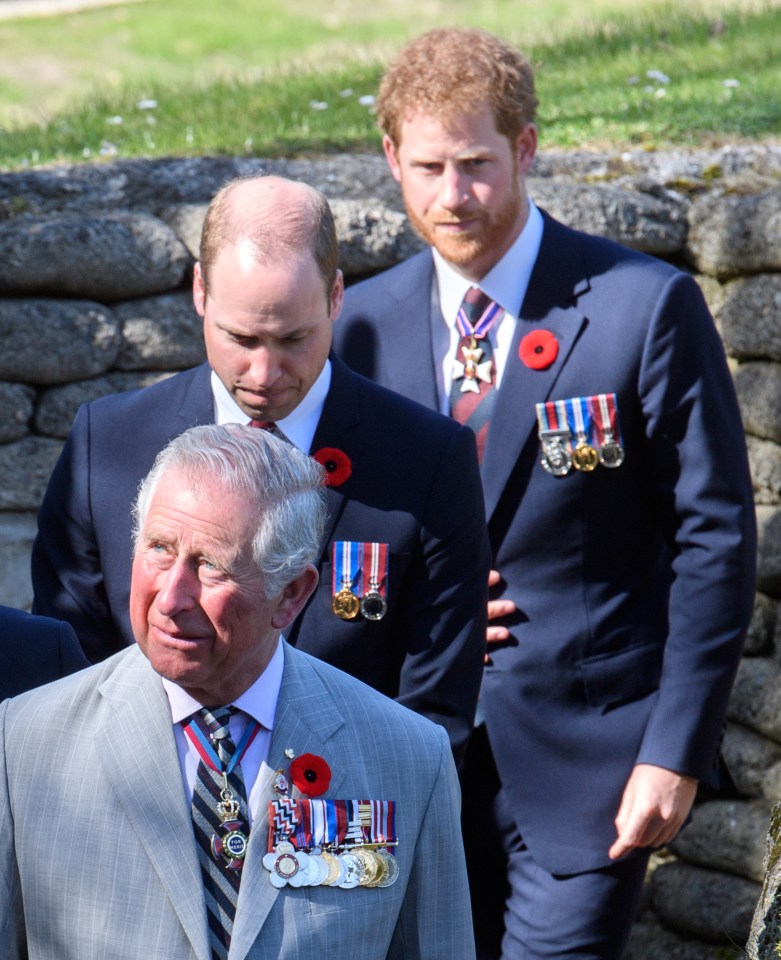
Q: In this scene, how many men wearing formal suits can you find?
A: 3